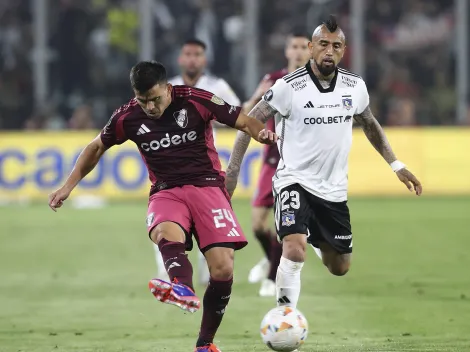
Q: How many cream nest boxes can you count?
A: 0